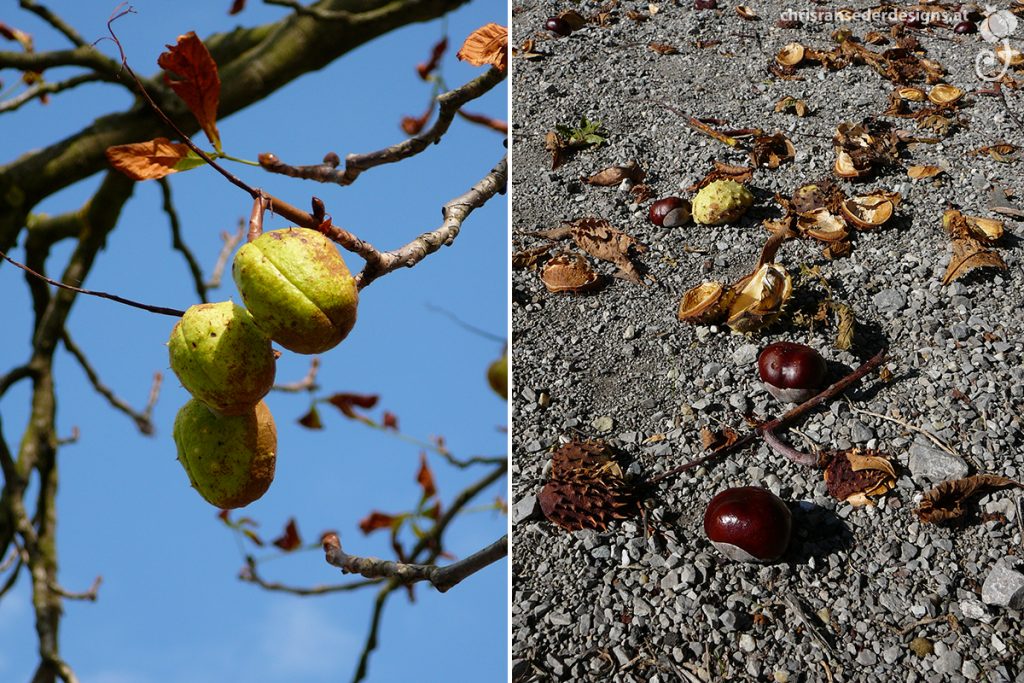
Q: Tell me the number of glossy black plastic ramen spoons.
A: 0